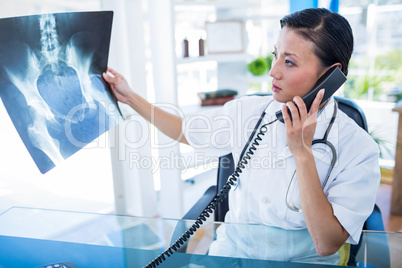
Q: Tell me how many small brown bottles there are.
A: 2